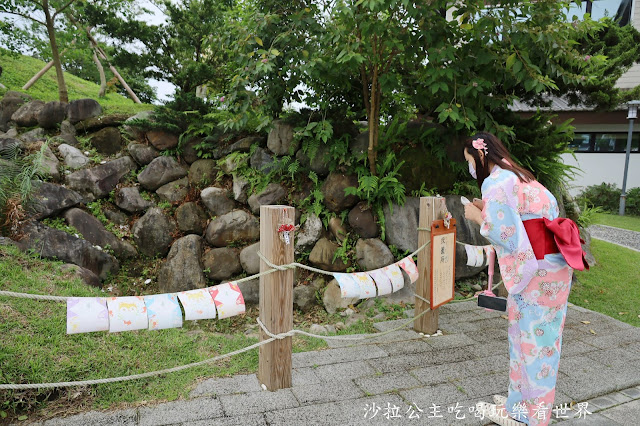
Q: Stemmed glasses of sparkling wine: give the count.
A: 0